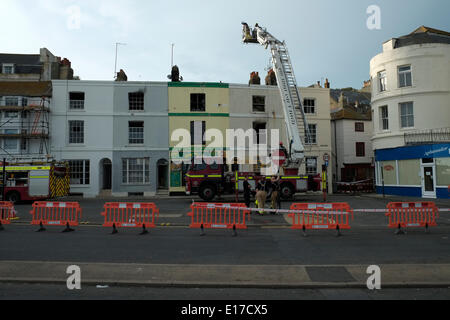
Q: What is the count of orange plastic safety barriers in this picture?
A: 6